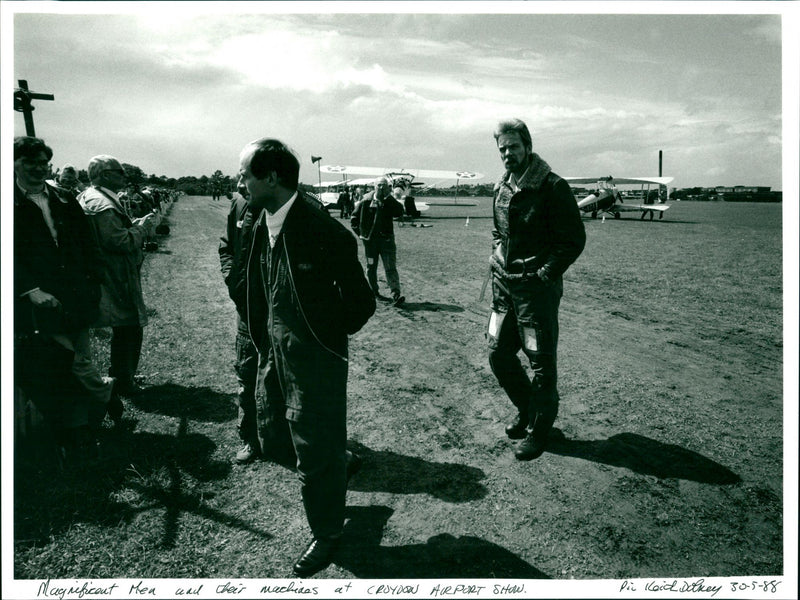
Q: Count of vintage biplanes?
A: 2